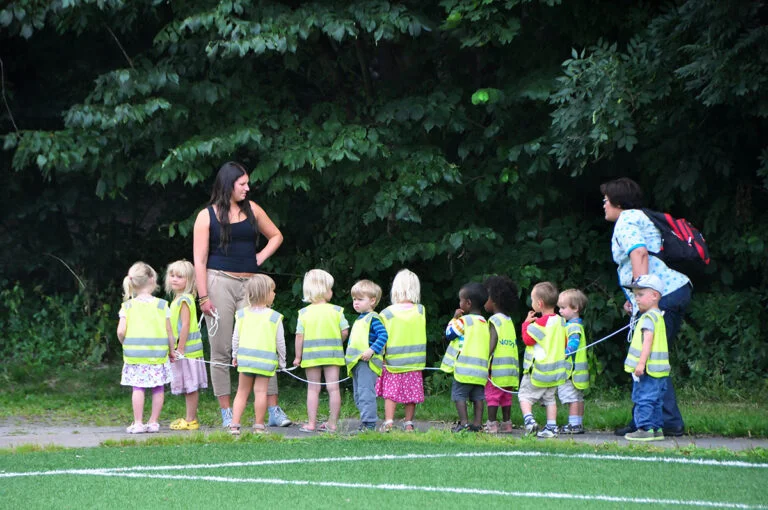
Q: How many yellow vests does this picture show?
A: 11